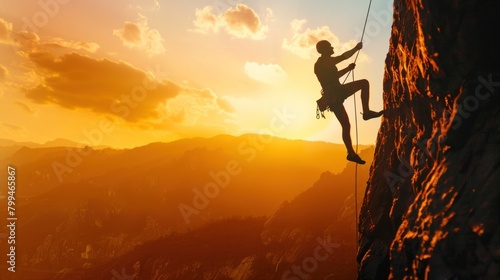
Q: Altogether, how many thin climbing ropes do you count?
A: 1